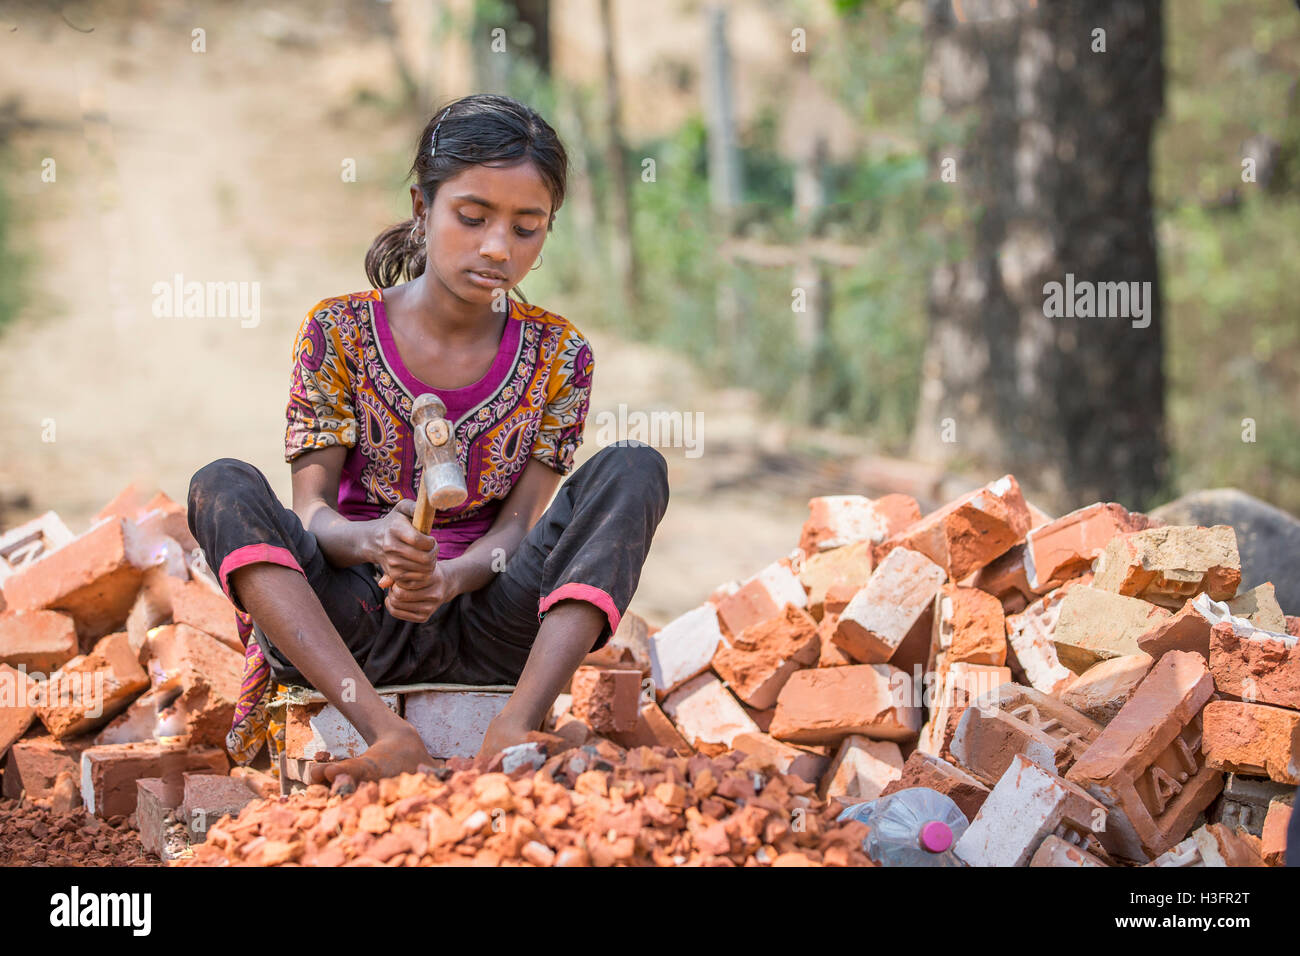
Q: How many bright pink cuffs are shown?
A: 2